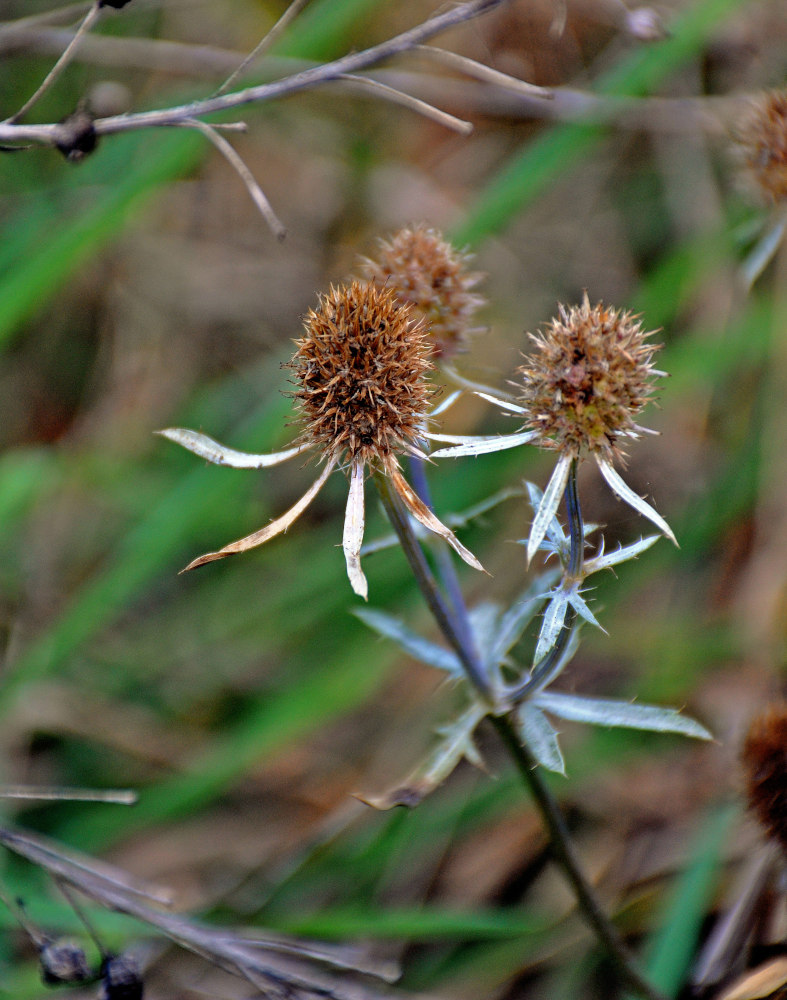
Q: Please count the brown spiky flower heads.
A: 5